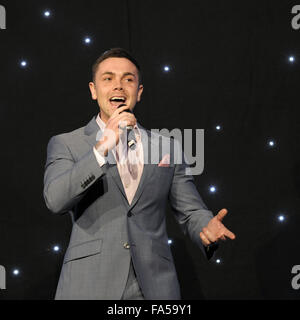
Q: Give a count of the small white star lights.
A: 13